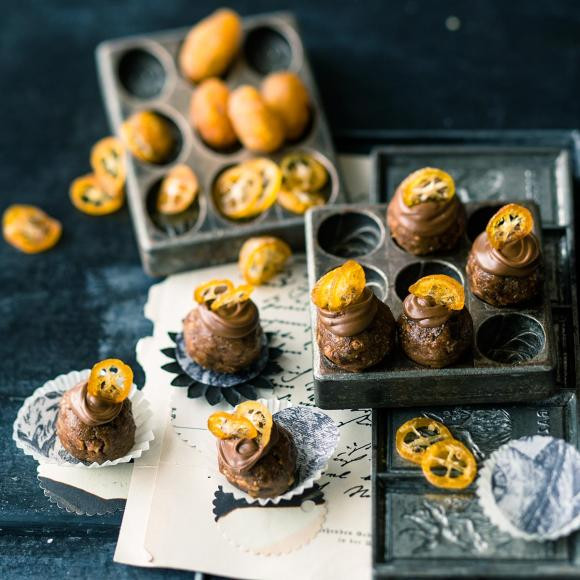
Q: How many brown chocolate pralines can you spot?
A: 7